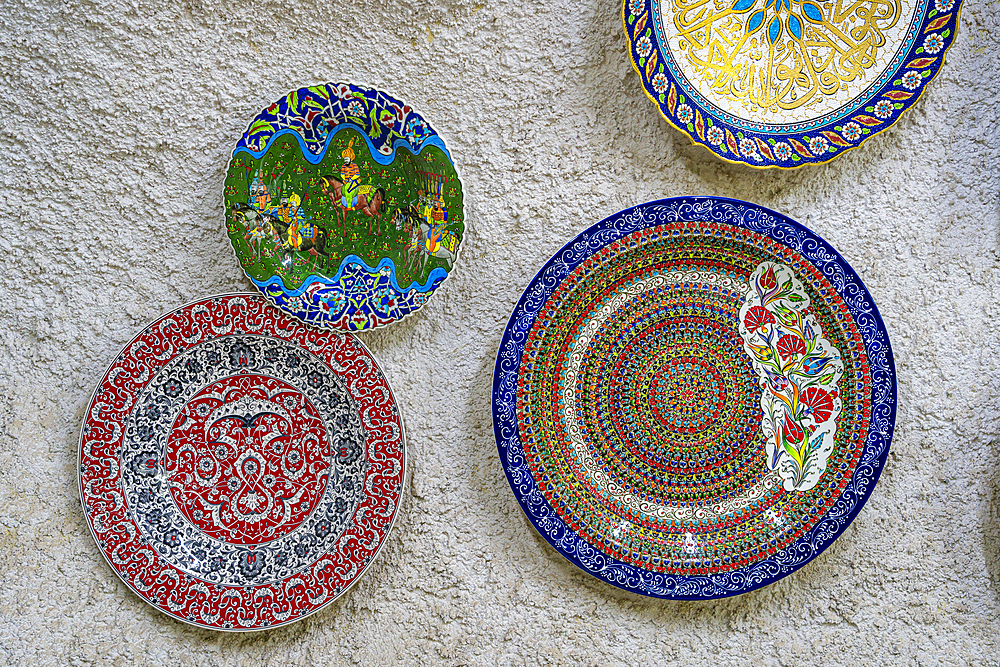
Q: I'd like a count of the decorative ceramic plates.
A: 4